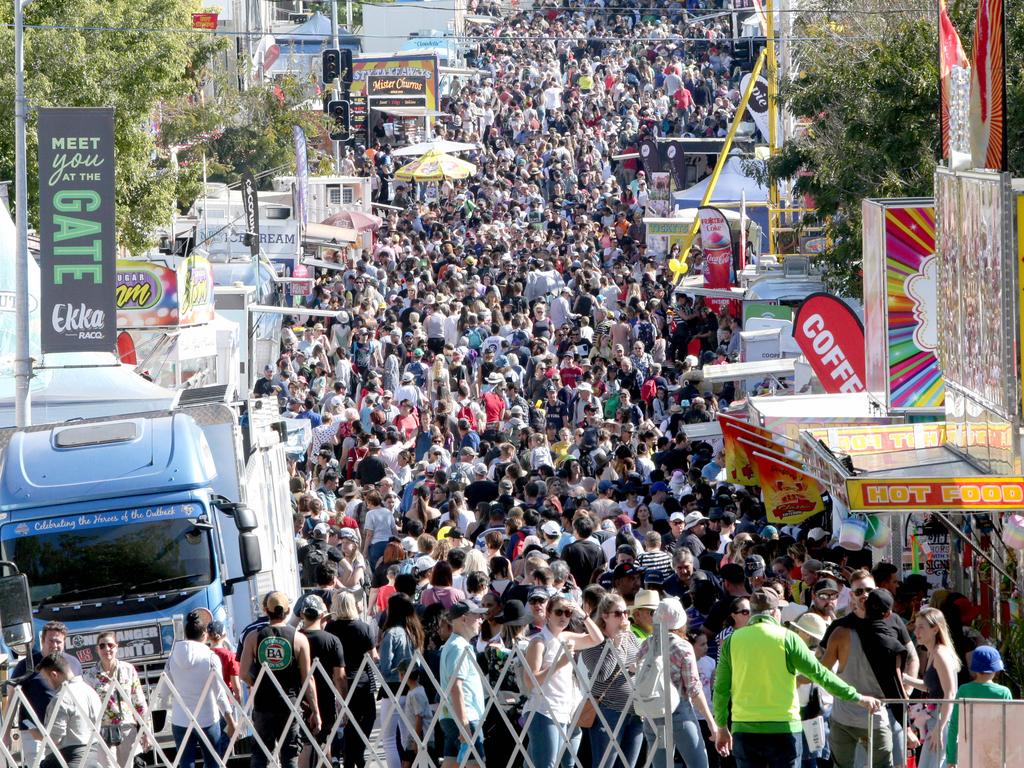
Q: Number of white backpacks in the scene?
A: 1